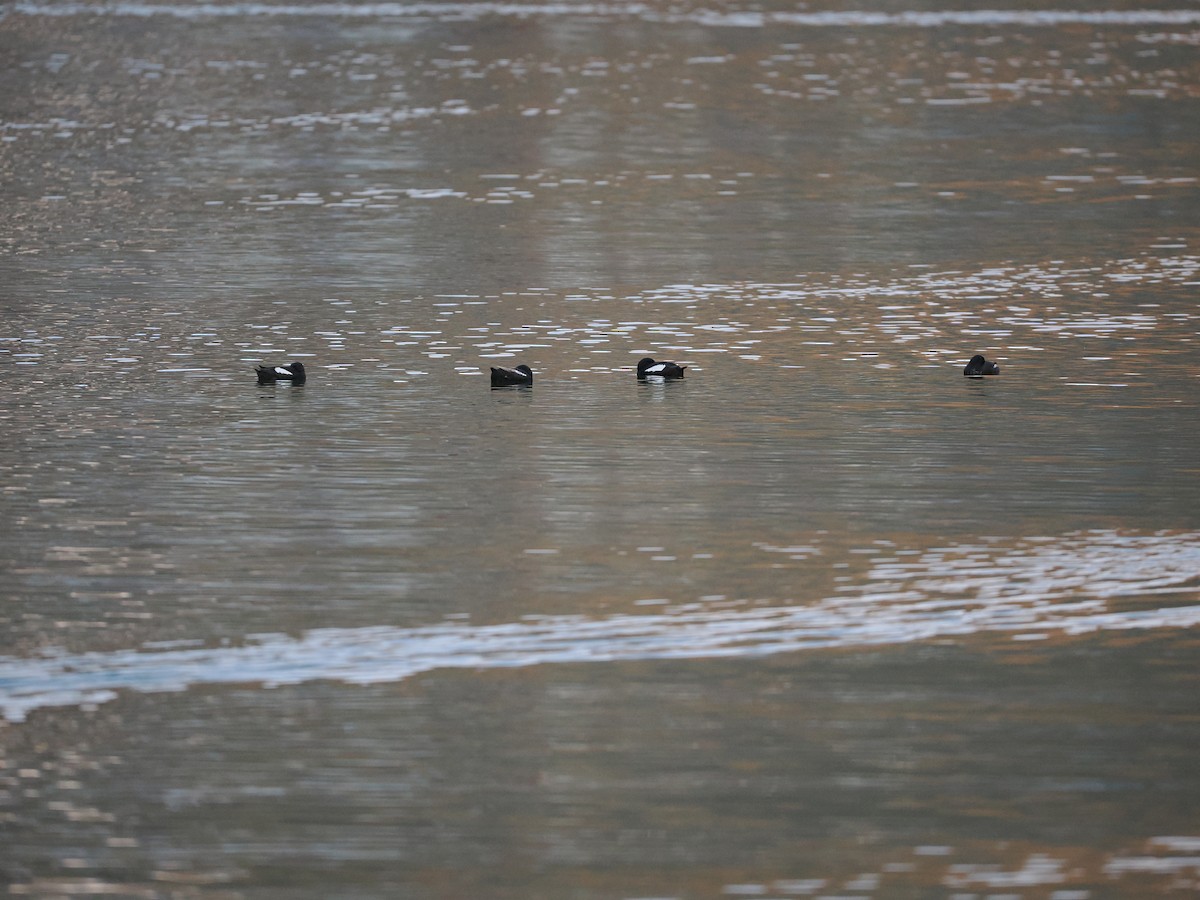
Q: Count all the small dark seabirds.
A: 4